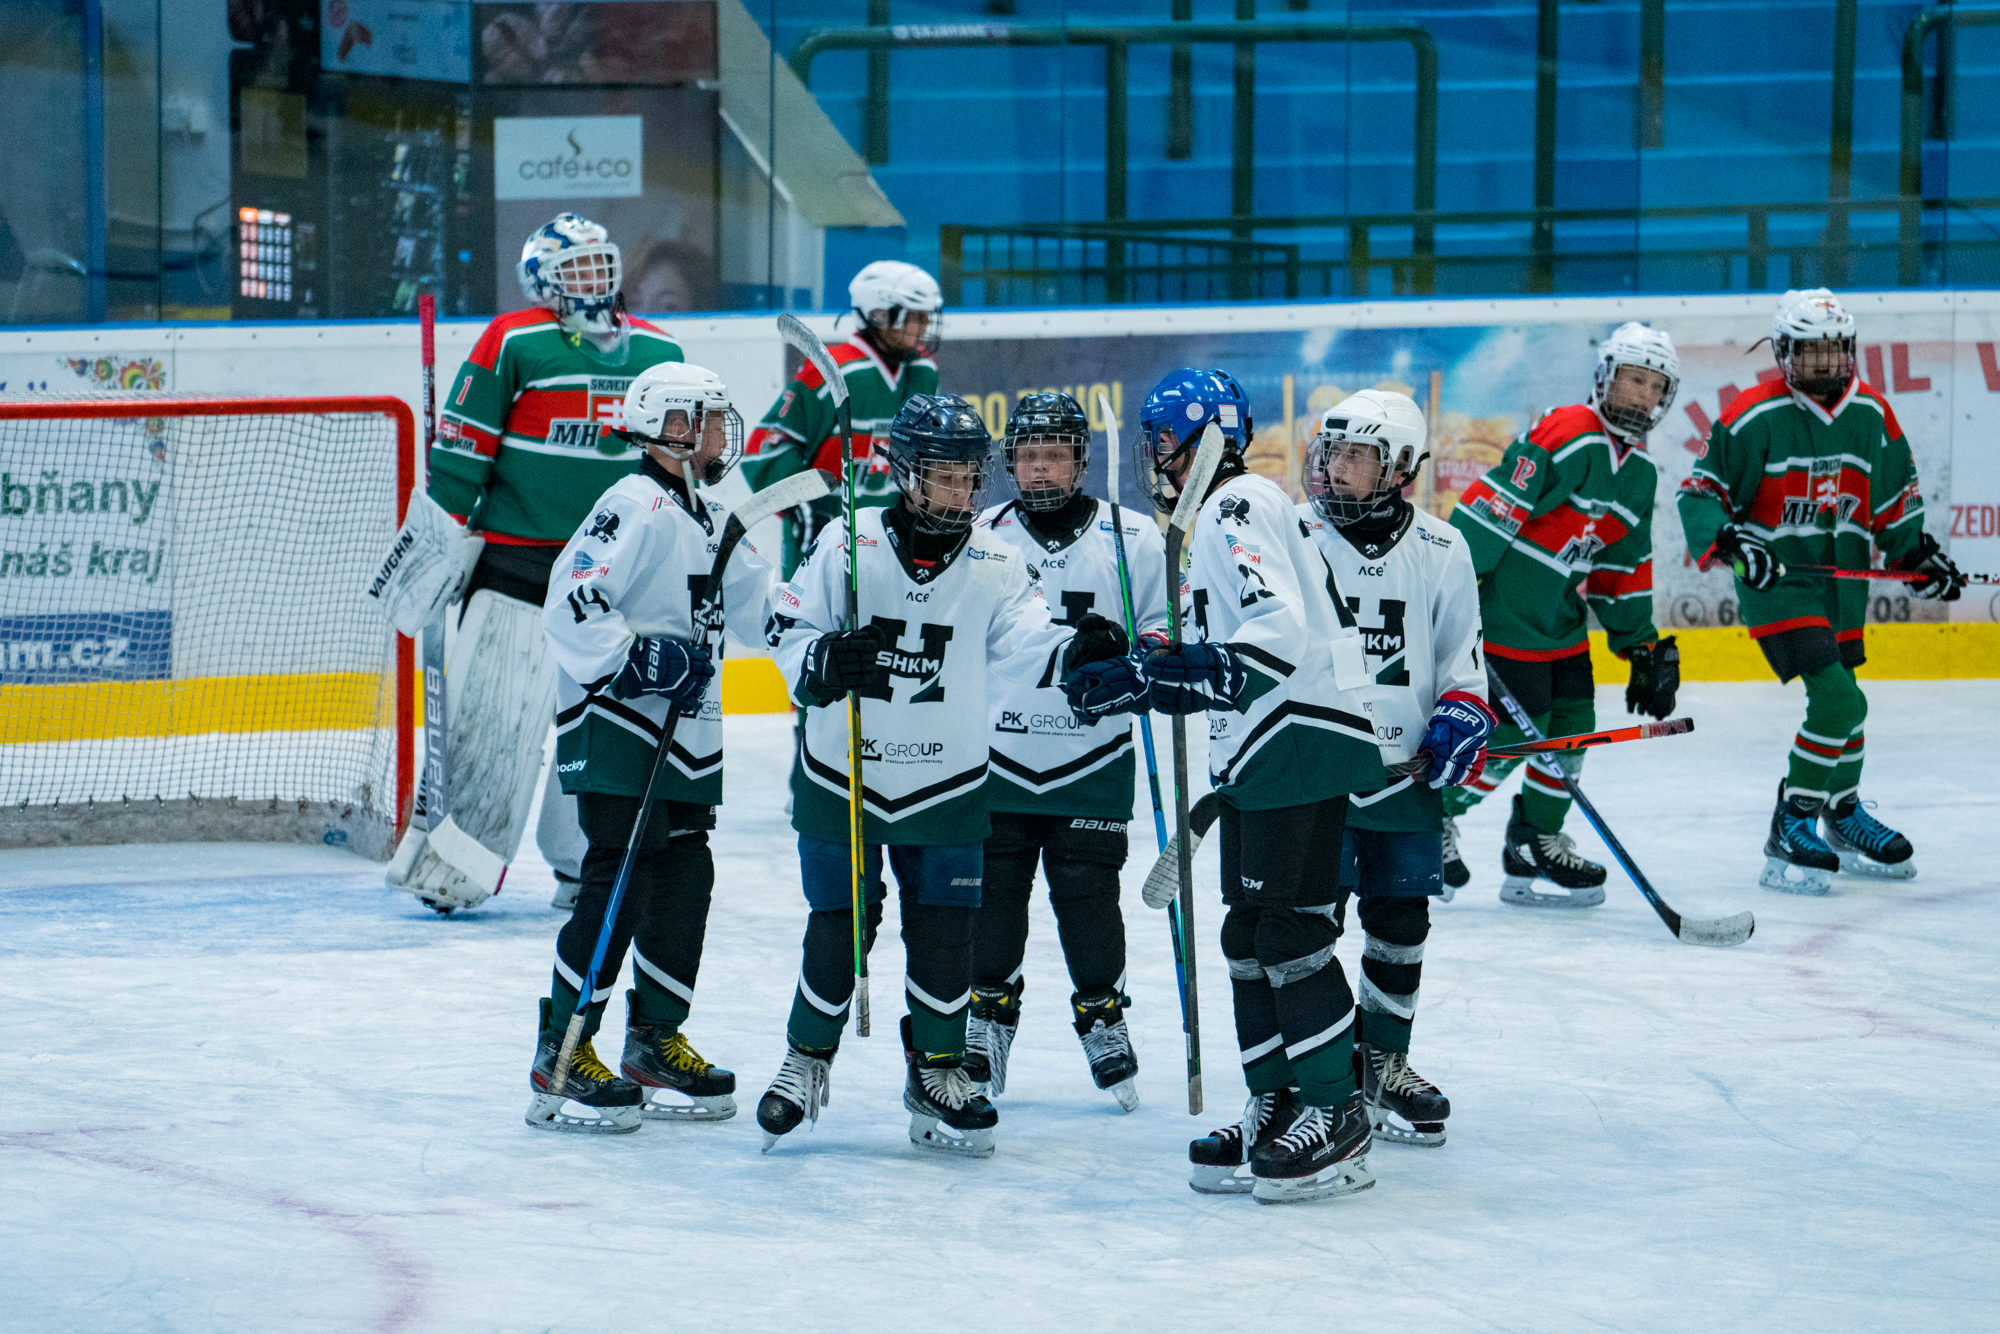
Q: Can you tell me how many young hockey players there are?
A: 9